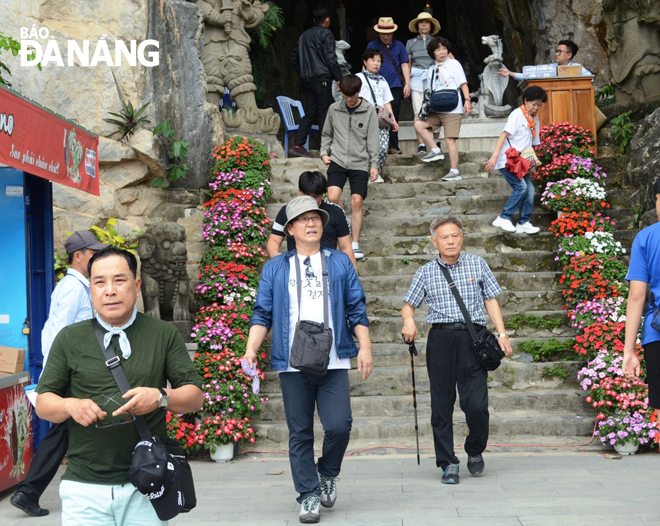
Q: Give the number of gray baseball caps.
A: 1